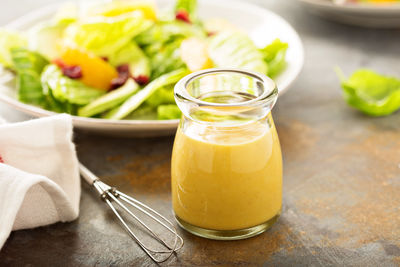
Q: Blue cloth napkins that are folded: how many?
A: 0